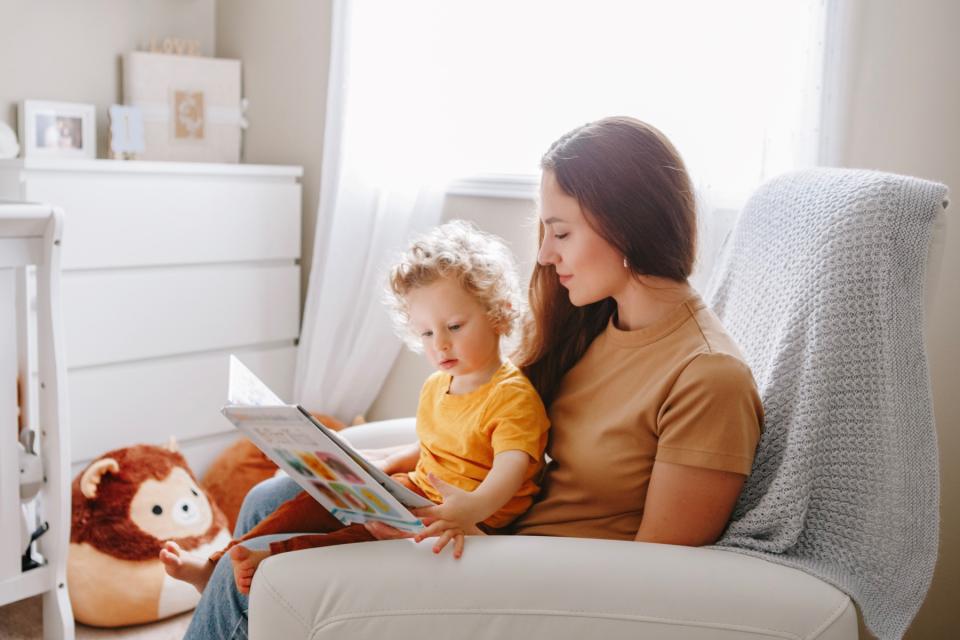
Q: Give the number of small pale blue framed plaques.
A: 1